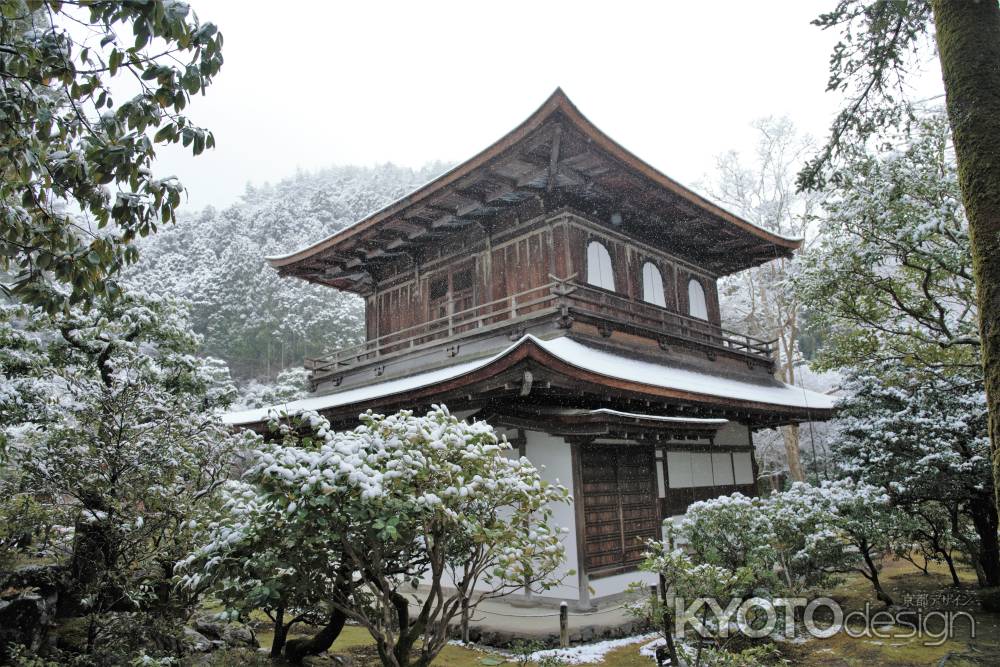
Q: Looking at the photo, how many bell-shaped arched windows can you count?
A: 3